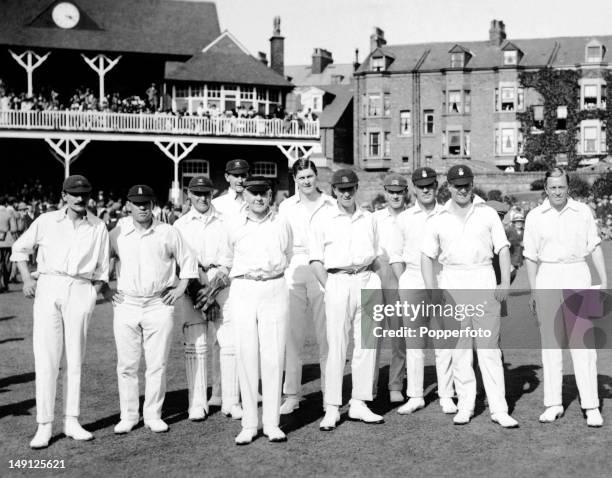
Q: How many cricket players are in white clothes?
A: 11